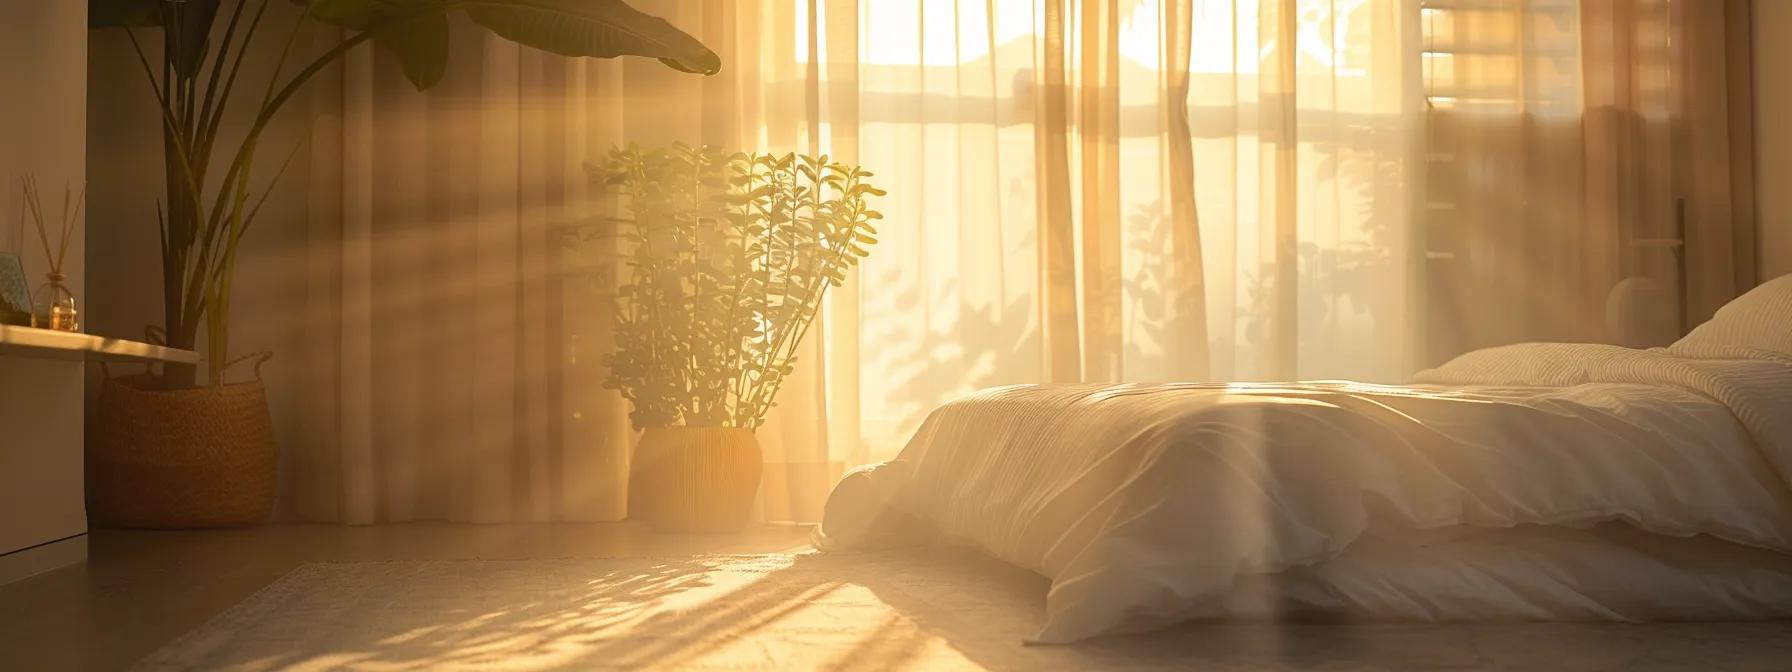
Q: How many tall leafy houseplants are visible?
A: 2